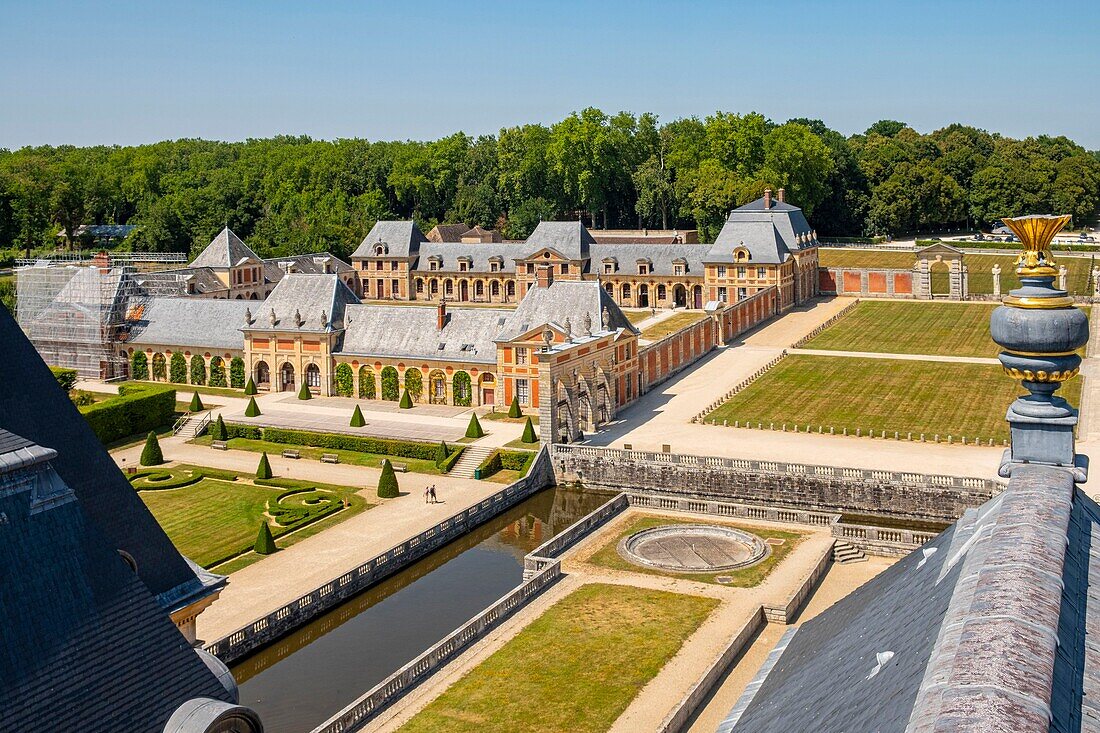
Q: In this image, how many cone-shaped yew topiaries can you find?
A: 15